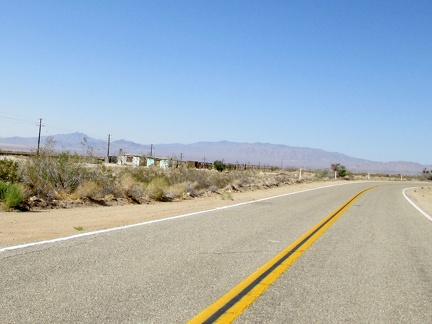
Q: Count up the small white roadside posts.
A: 4